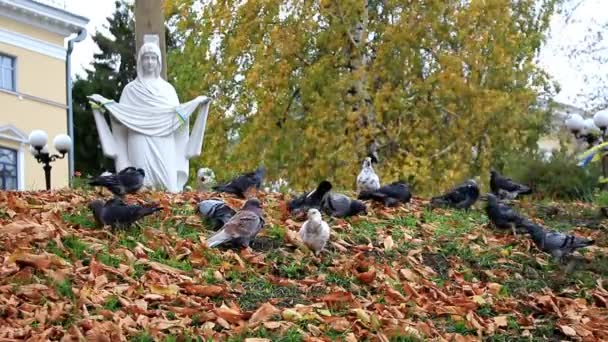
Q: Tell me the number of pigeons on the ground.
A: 14